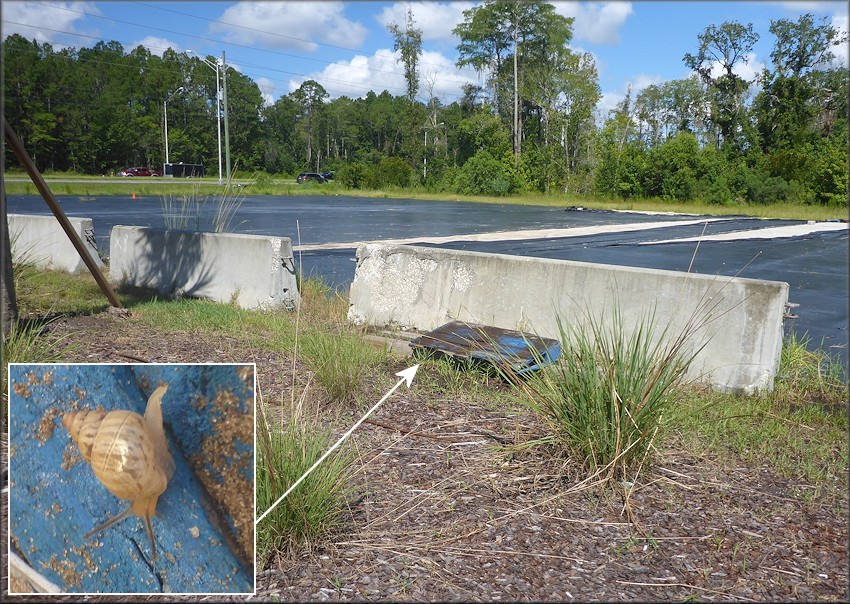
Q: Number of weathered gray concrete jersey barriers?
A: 3